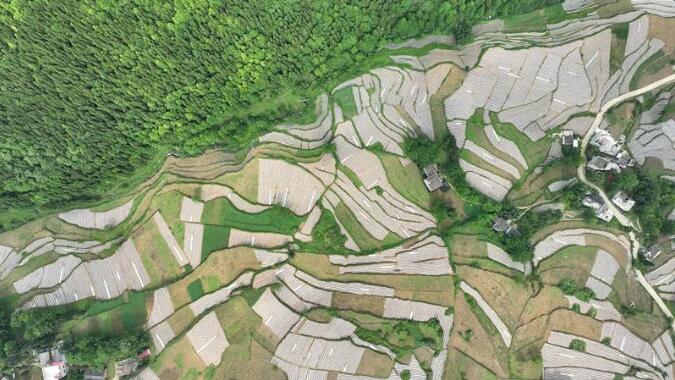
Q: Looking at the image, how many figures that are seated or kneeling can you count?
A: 0